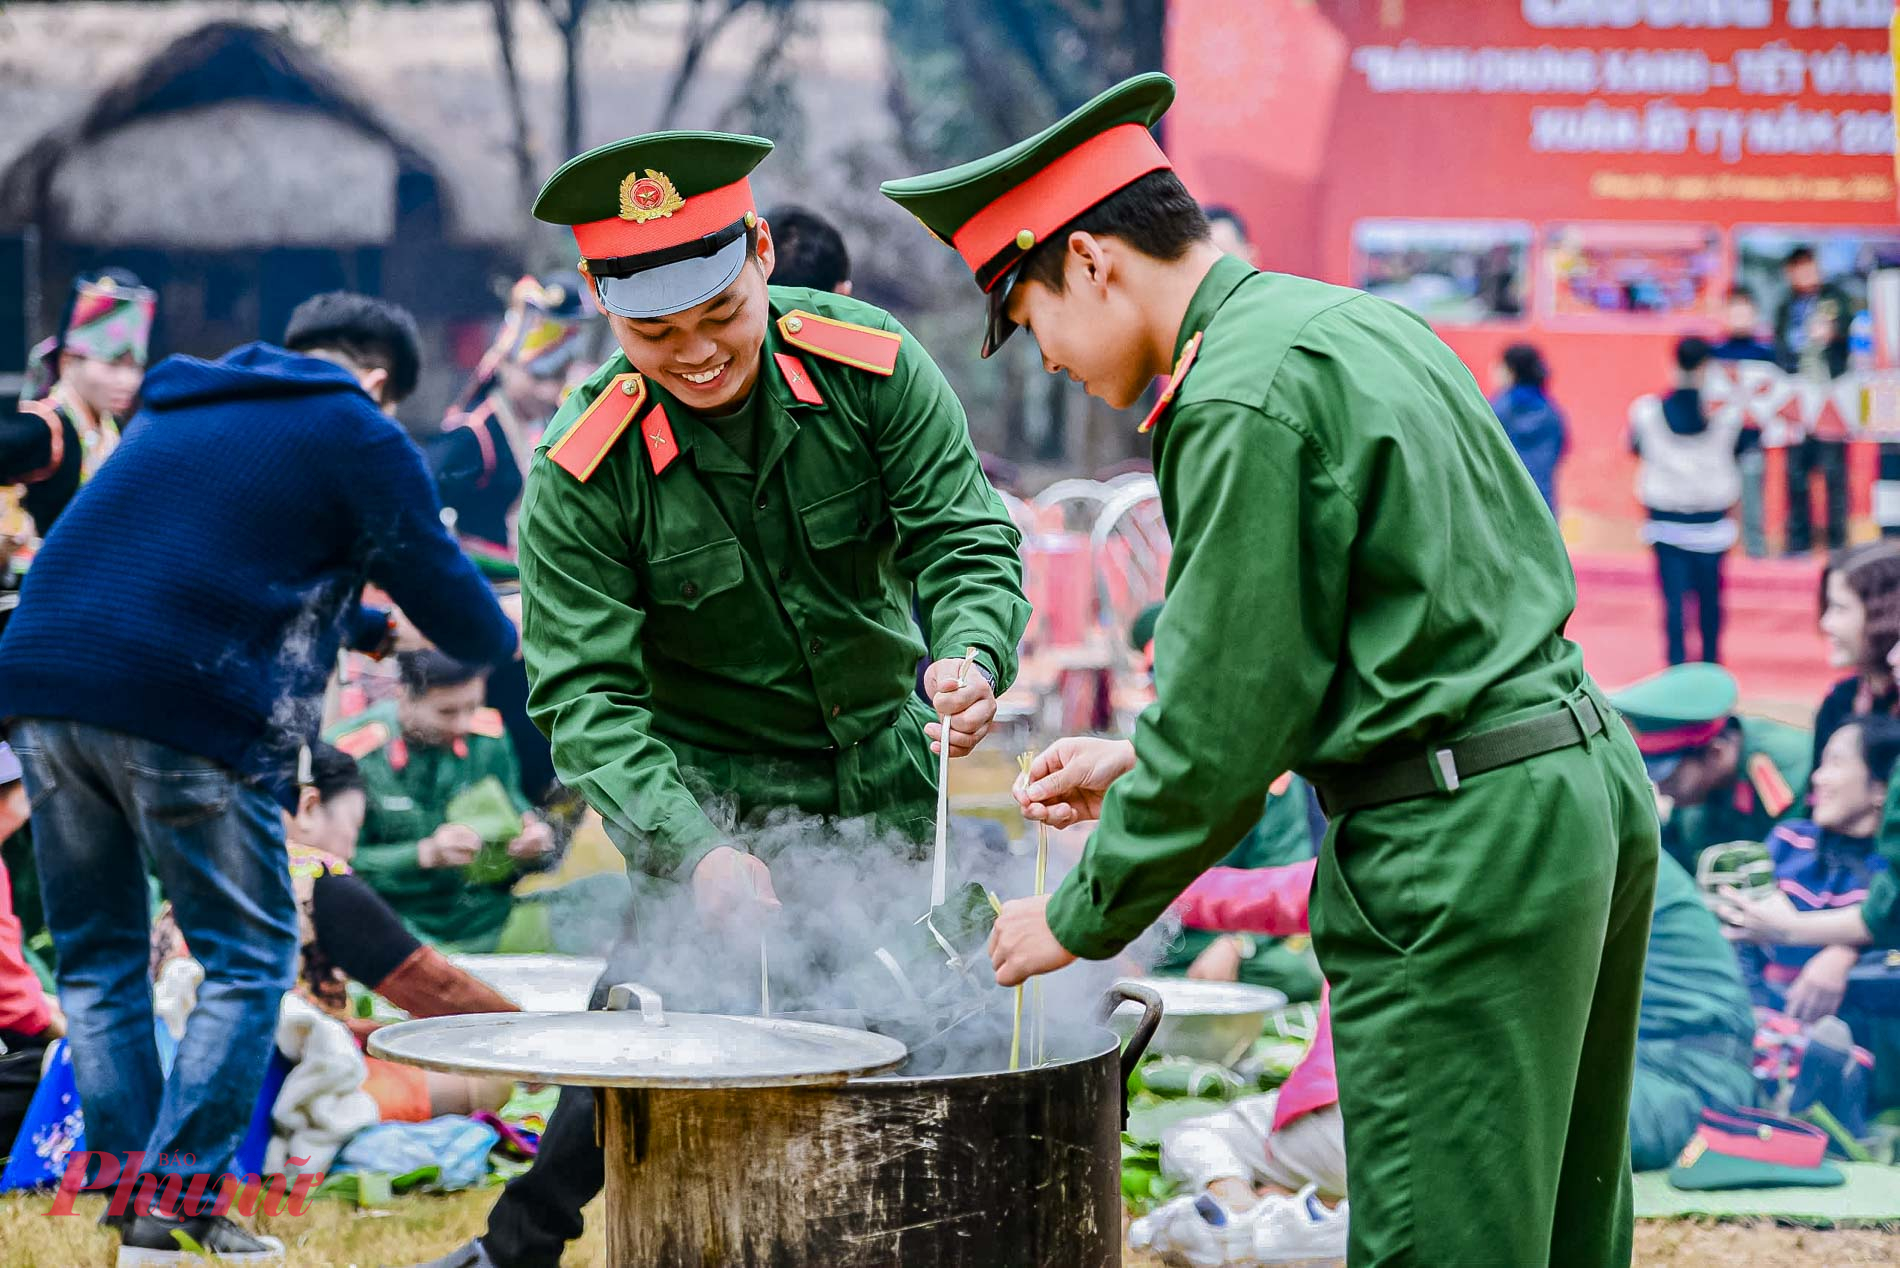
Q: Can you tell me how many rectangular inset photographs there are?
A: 3